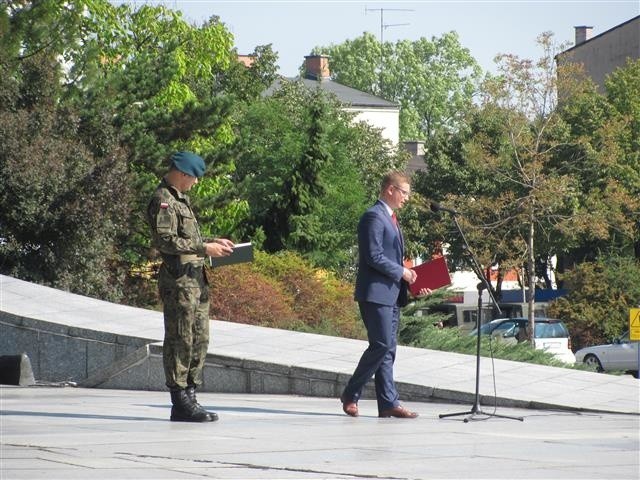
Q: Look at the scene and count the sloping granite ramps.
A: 1